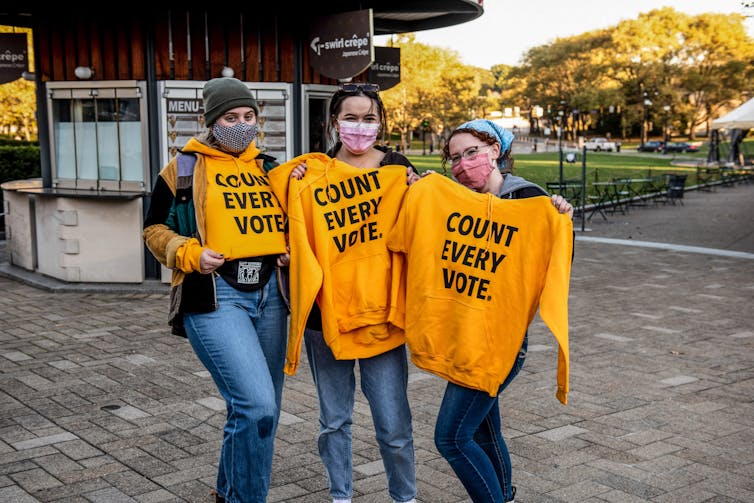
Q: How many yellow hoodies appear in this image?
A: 3